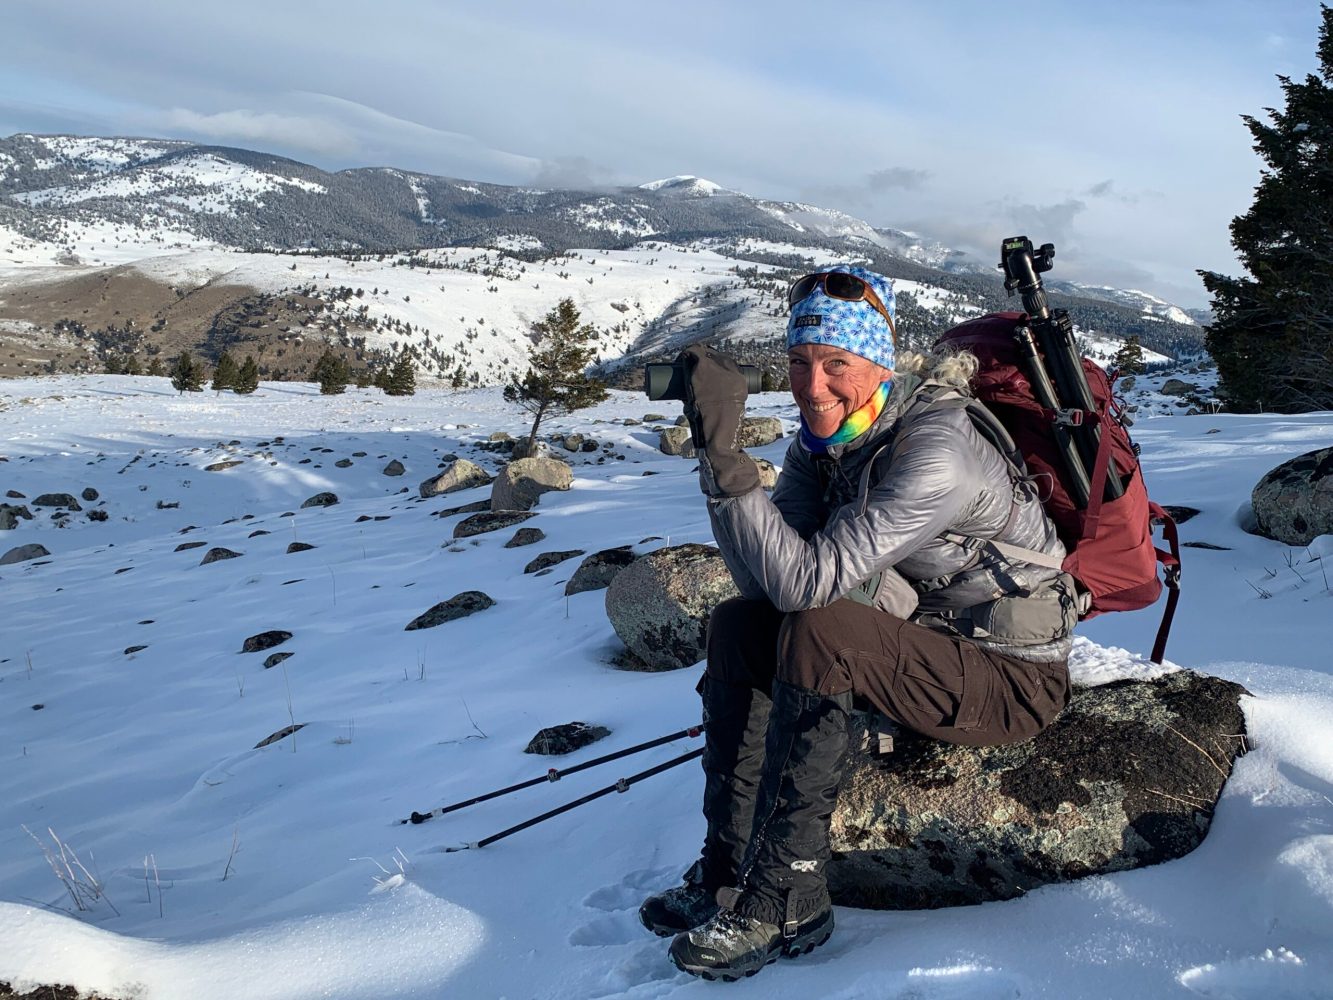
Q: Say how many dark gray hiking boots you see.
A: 2